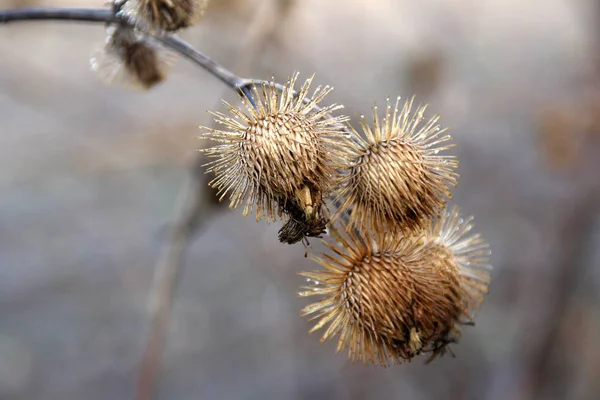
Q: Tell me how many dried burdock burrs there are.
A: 6